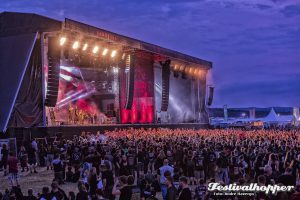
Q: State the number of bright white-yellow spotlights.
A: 6